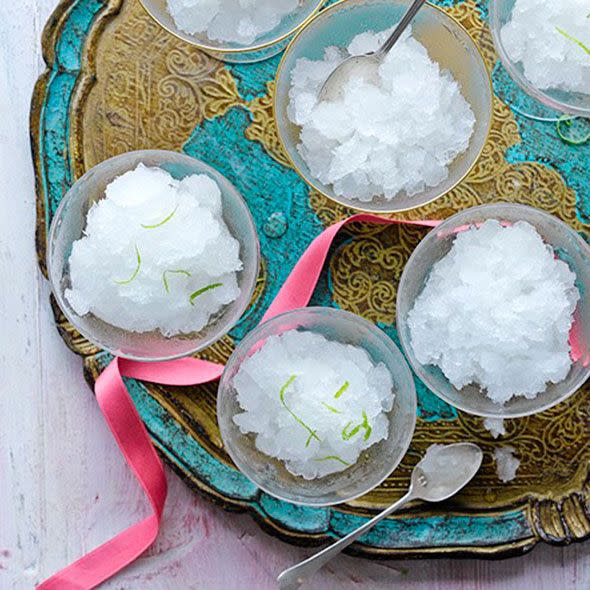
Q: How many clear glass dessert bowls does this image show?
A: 6